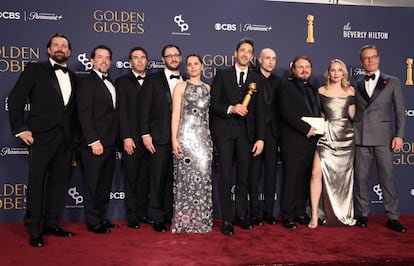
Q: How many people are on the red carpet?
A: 10